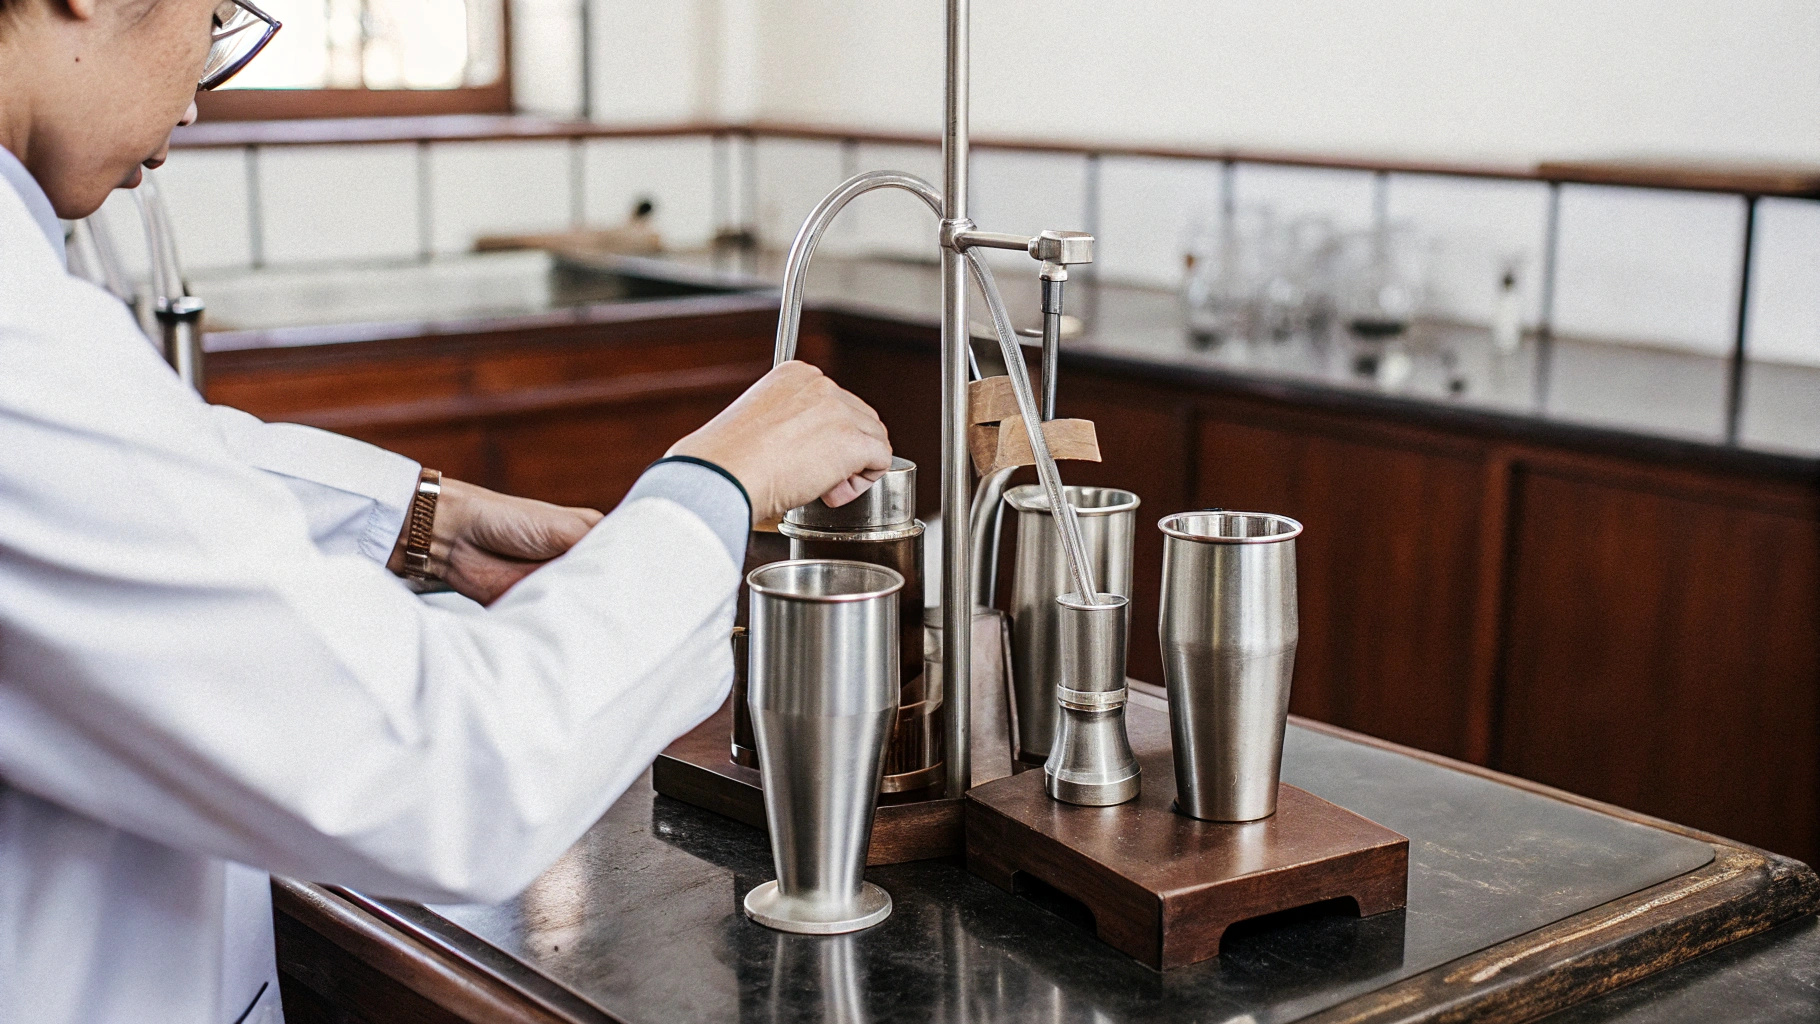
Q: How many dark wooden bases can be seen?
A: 2